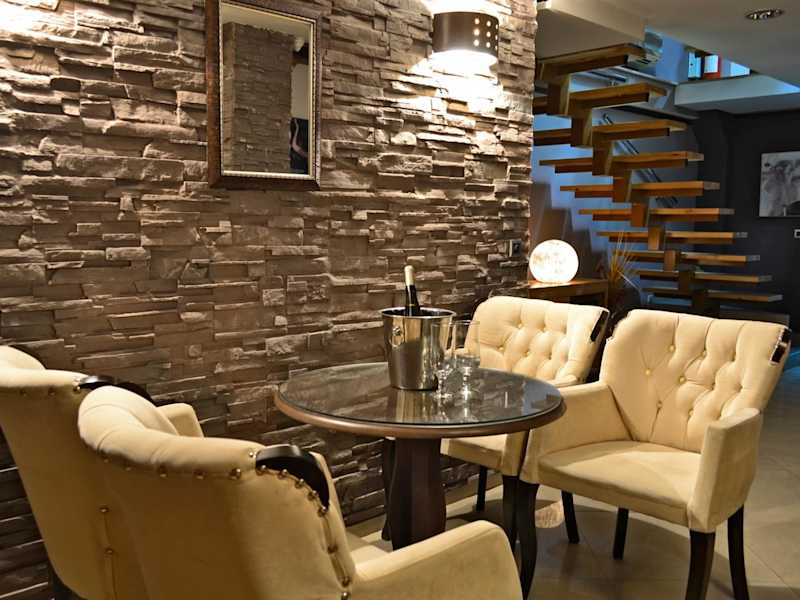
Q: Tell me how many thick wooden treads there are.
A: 10